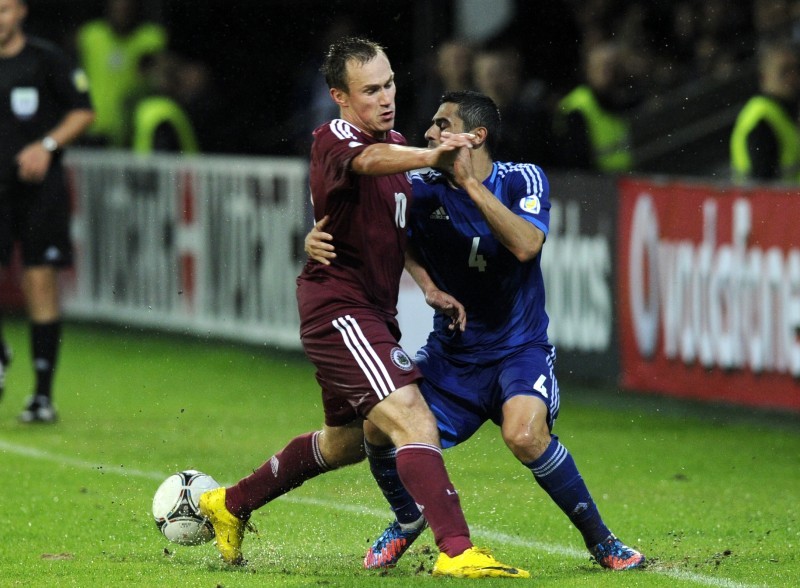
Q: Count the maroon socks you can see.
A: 2